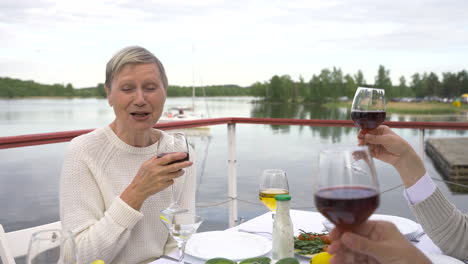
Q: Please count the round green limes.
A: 3